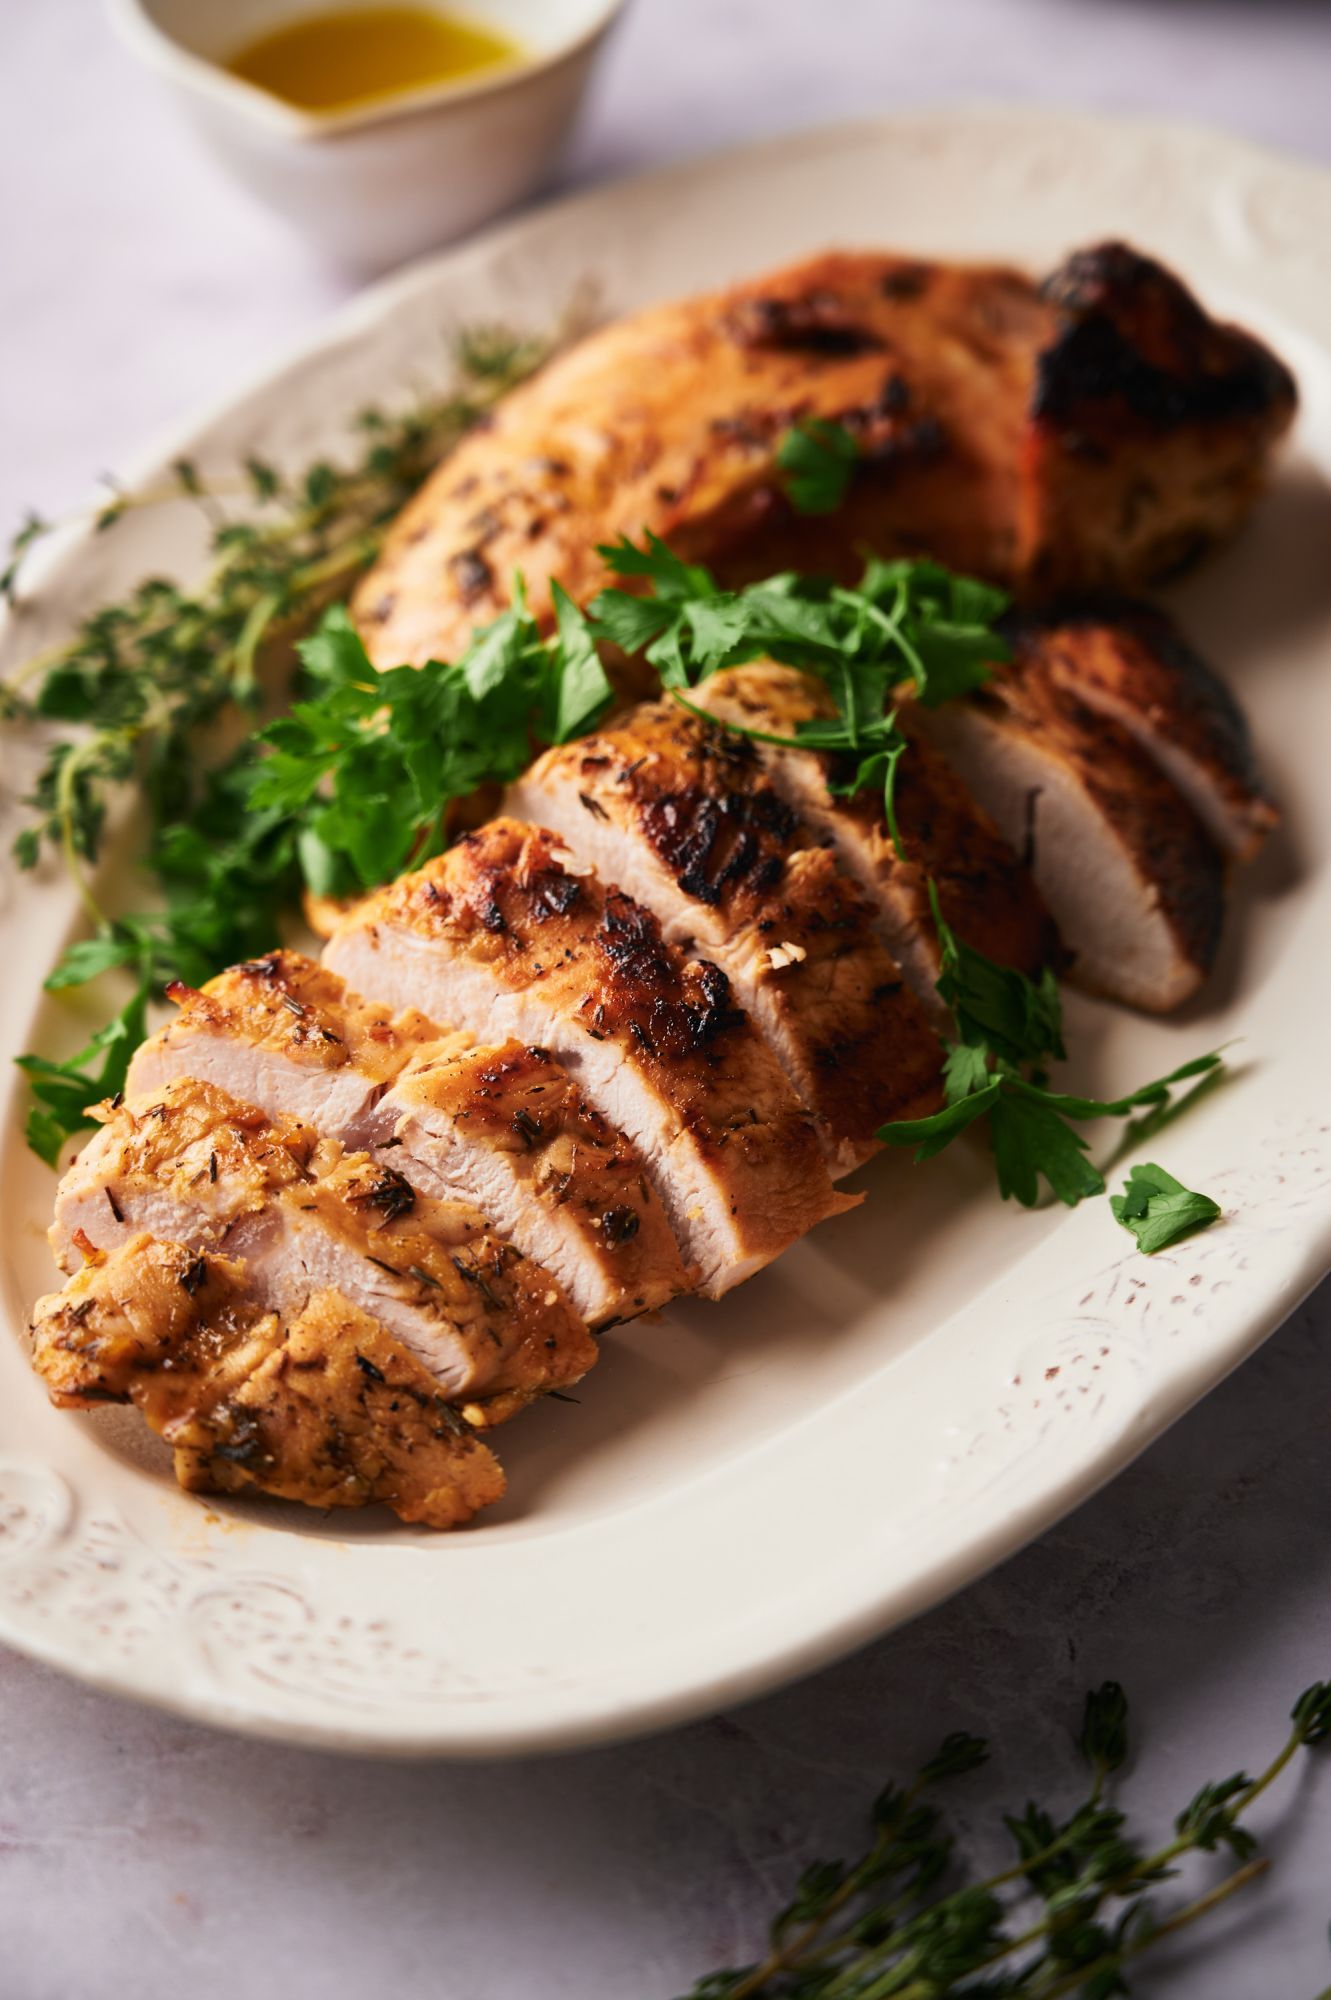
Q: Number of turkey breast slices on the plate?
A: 8